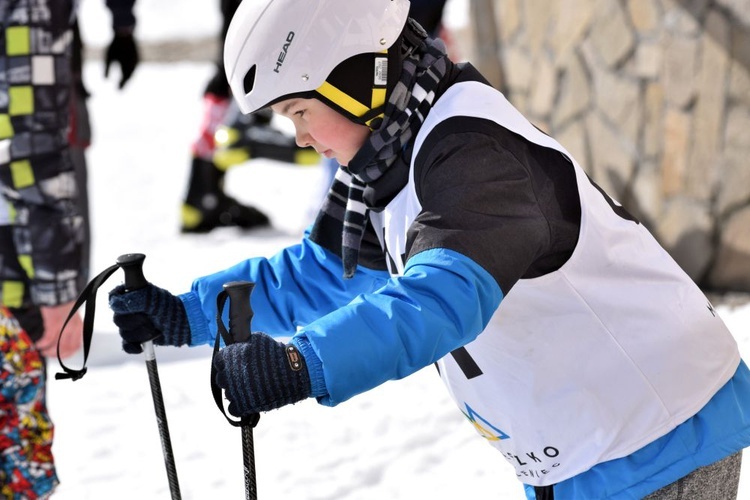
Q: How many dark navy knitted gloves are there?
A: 2